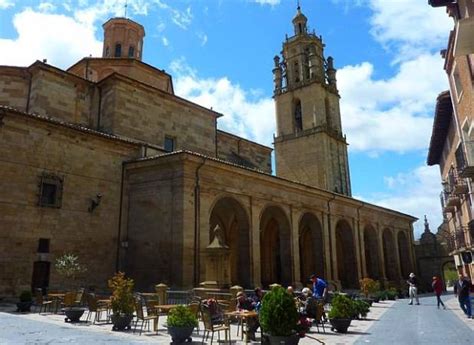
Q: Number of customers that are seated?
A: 4